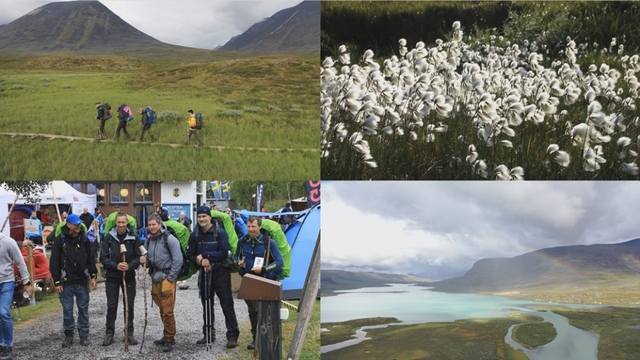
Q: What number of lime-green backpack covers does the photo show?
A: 5